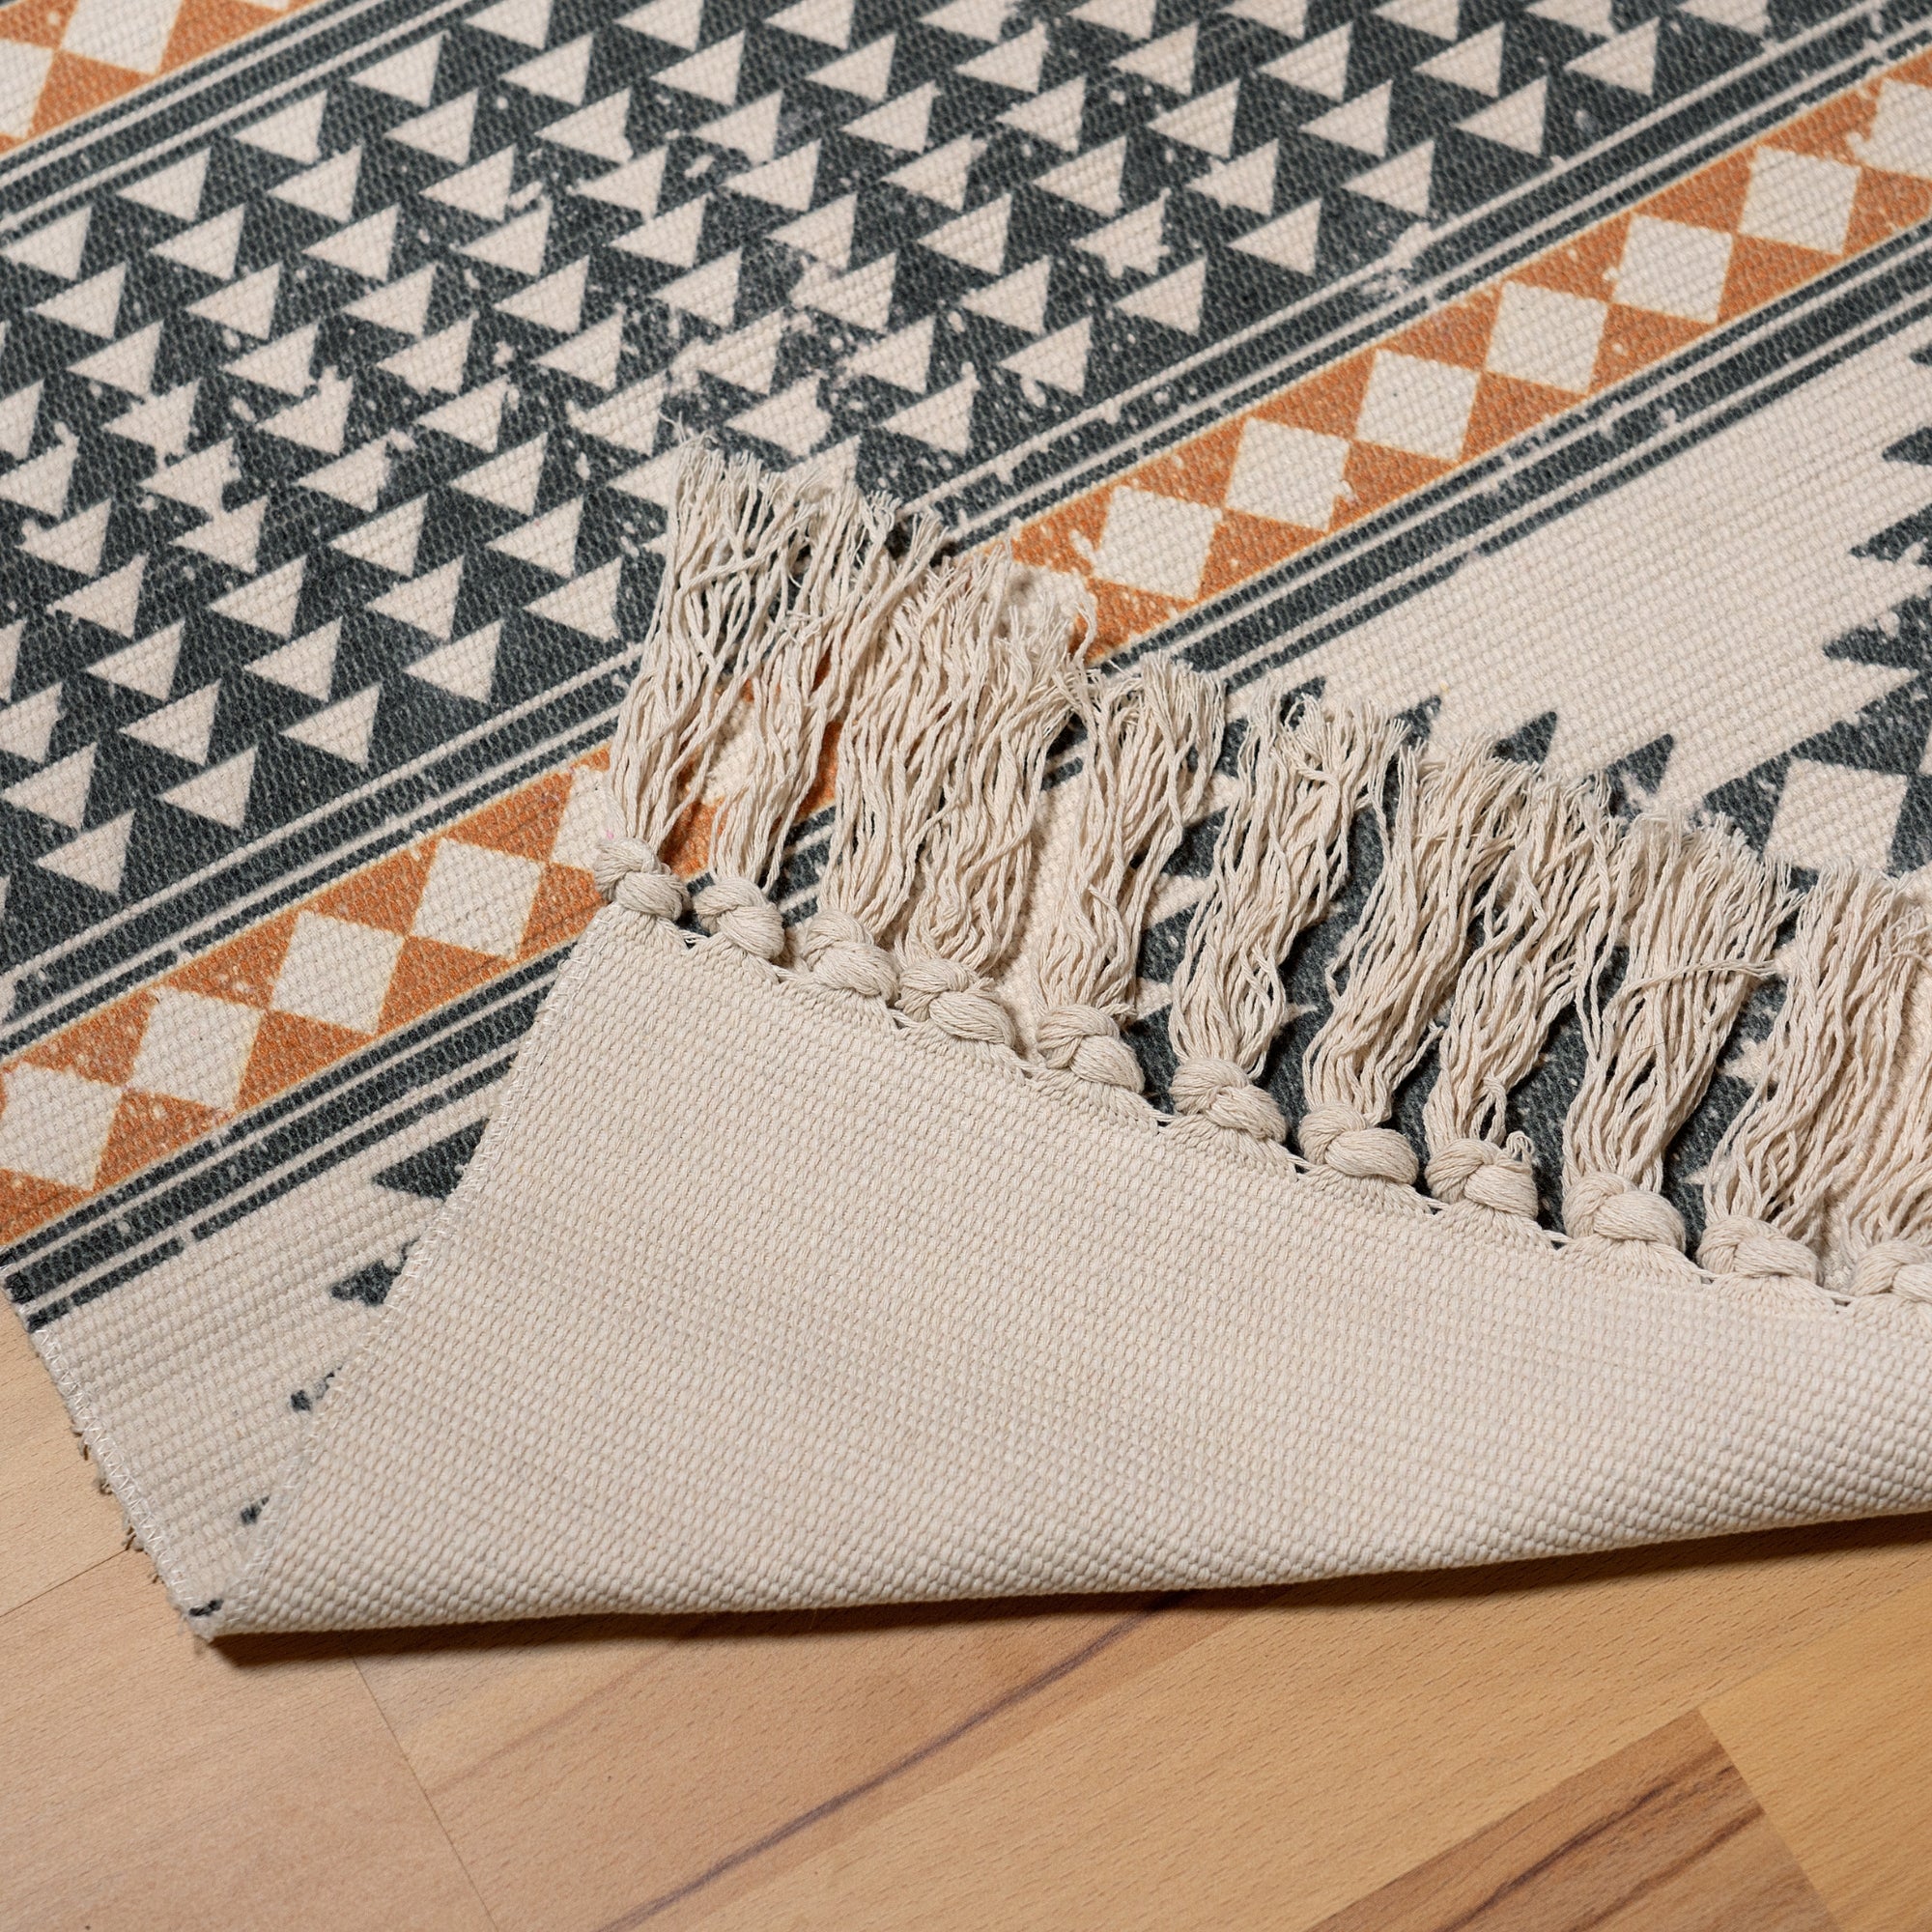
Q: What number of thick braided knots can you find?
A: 11